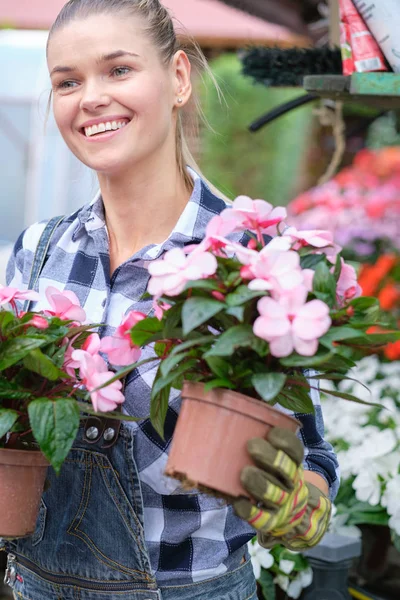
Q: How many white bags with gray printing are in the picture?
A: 1